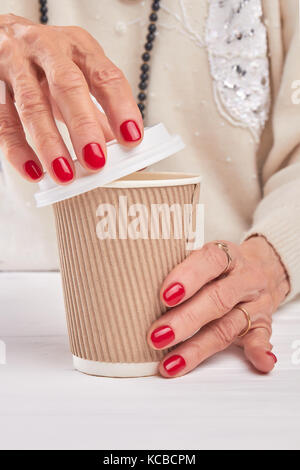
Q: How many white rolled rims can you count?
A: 1